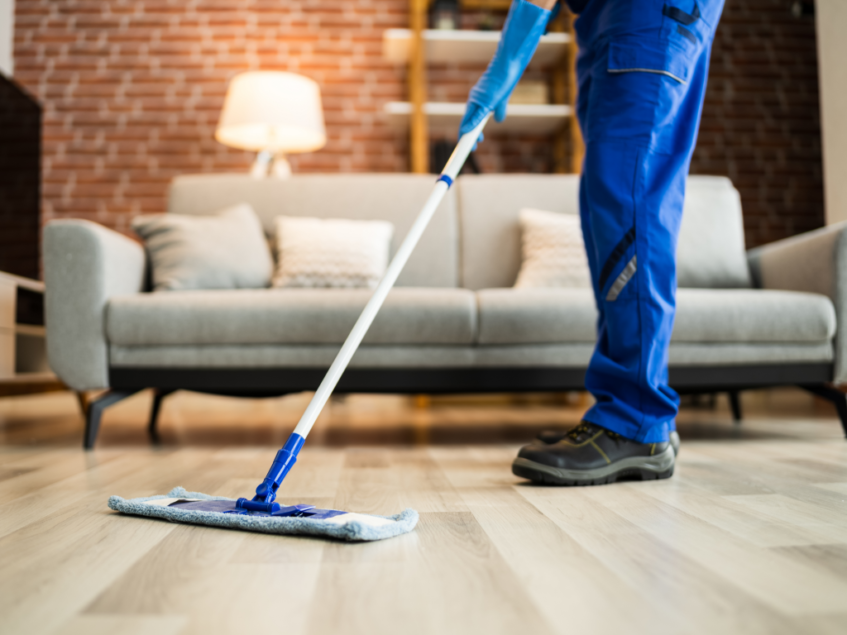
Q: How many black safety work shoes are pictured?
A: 2